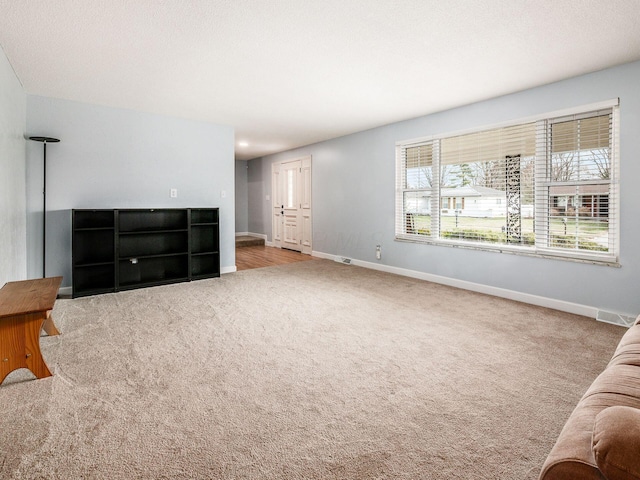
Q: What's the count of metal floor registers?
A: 2